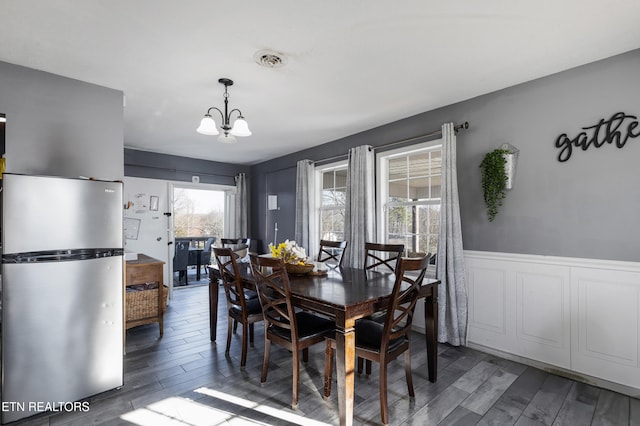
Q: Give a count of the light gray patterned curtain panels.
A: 4